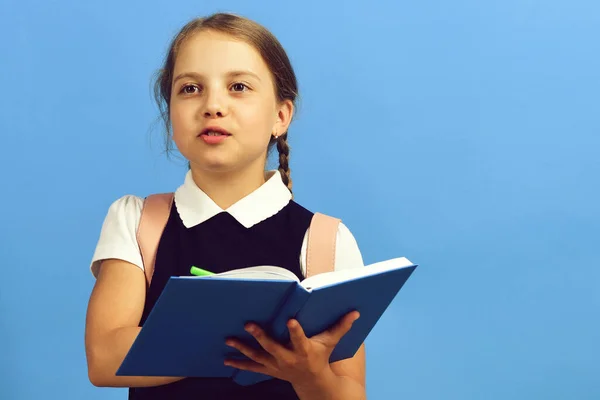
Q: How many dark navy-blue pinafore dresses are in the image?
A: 1